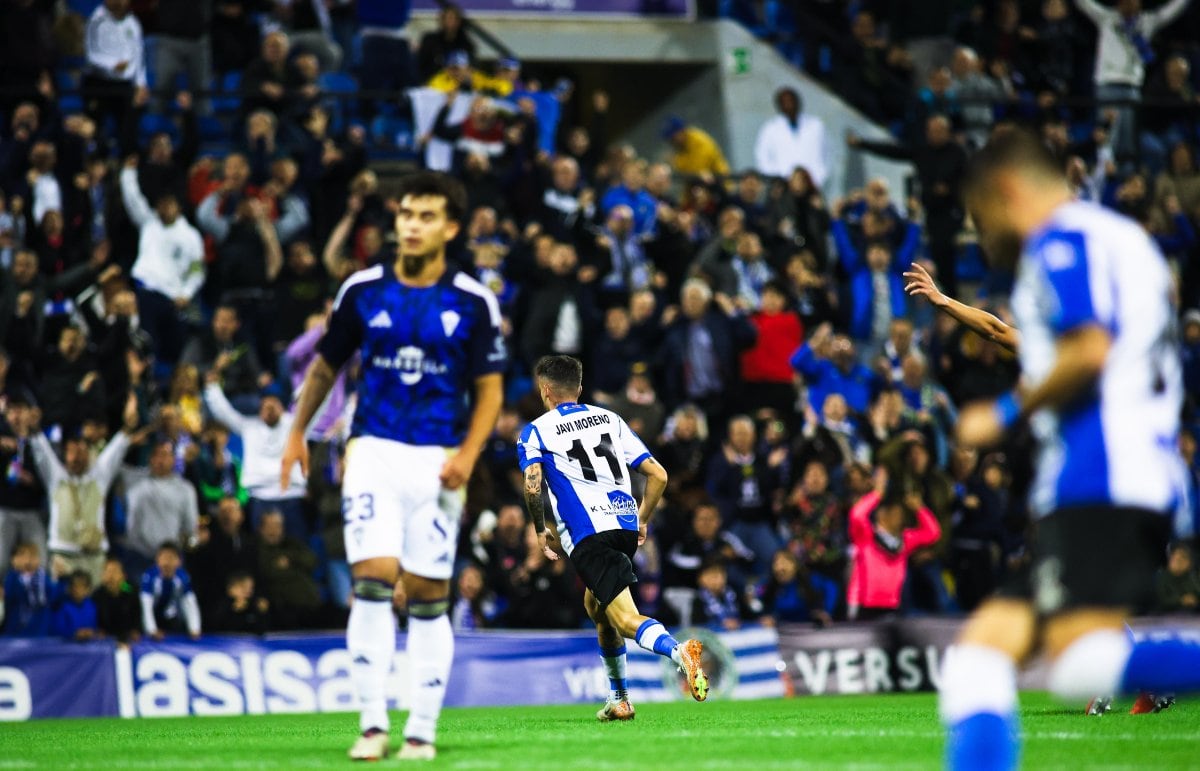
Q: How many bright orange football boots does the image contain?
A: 2